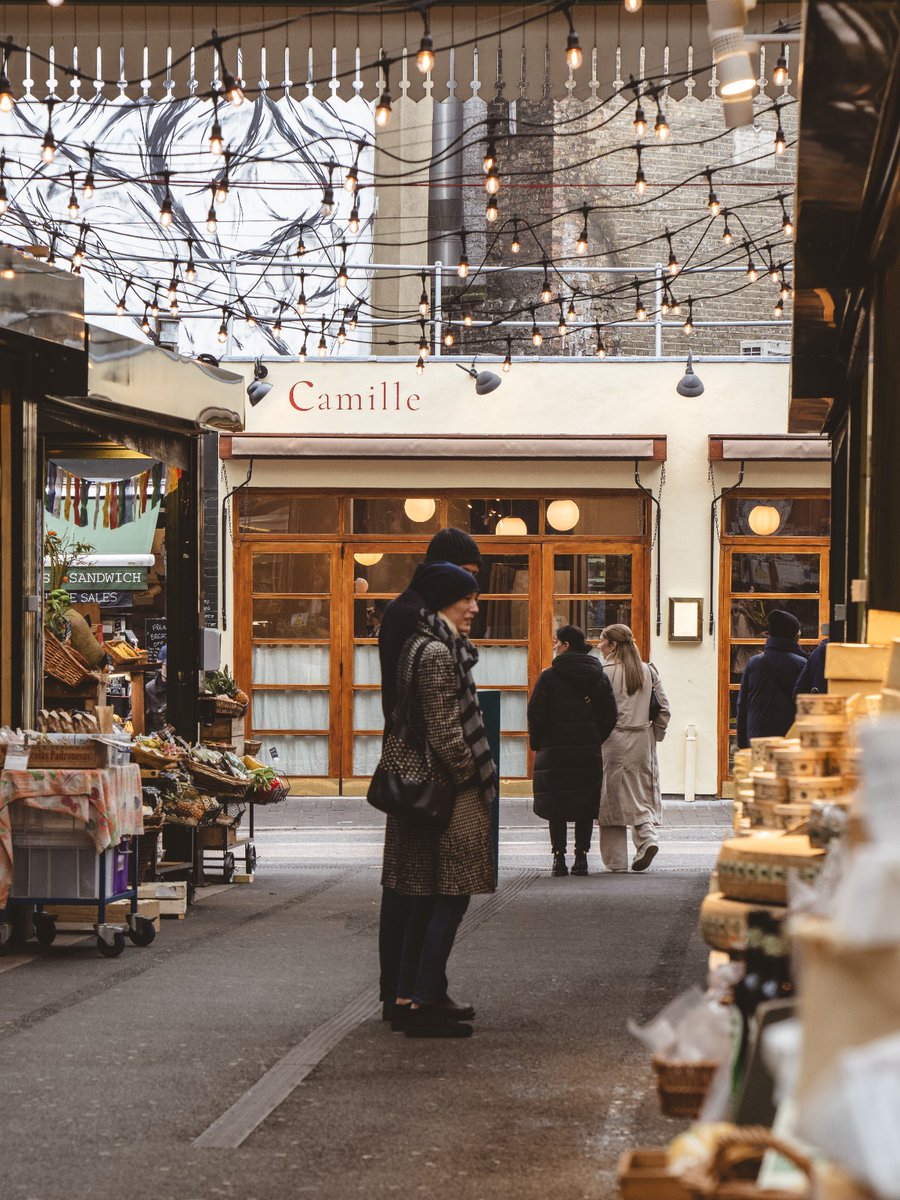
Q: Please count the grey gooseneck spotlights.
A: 3